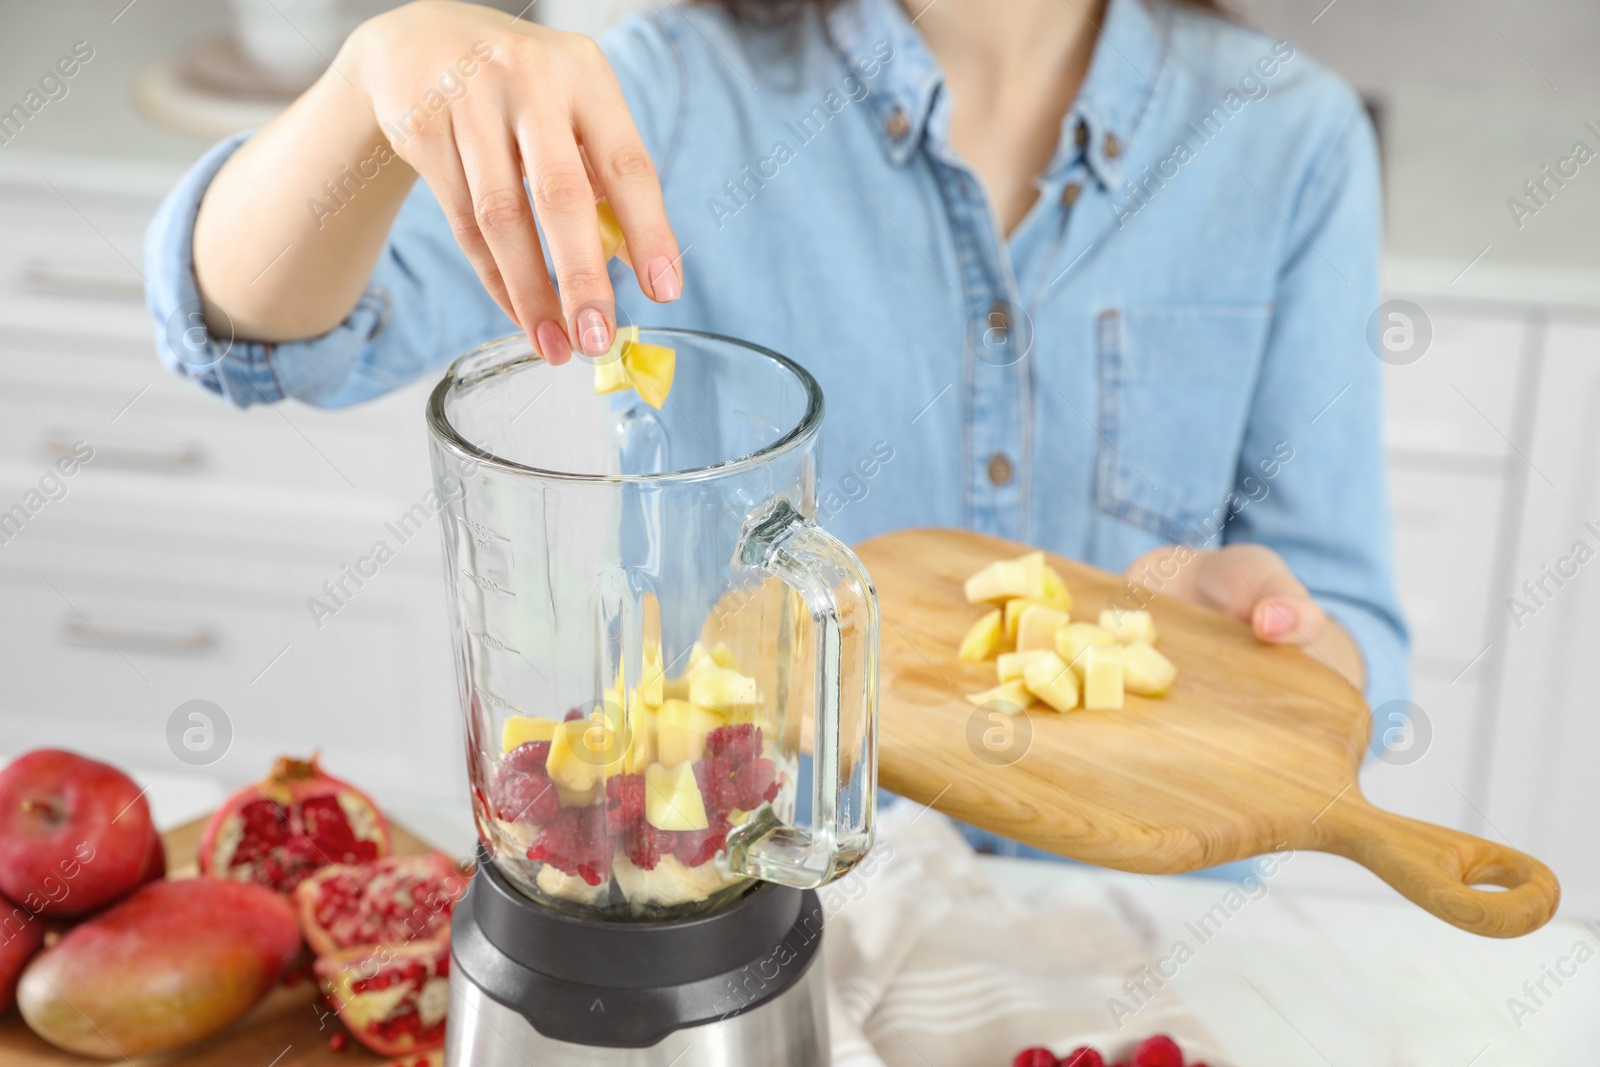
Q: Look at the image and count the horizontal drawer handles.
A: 3